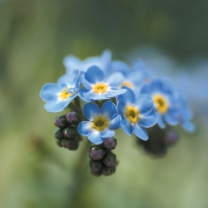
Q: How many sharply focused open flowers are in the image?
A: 4